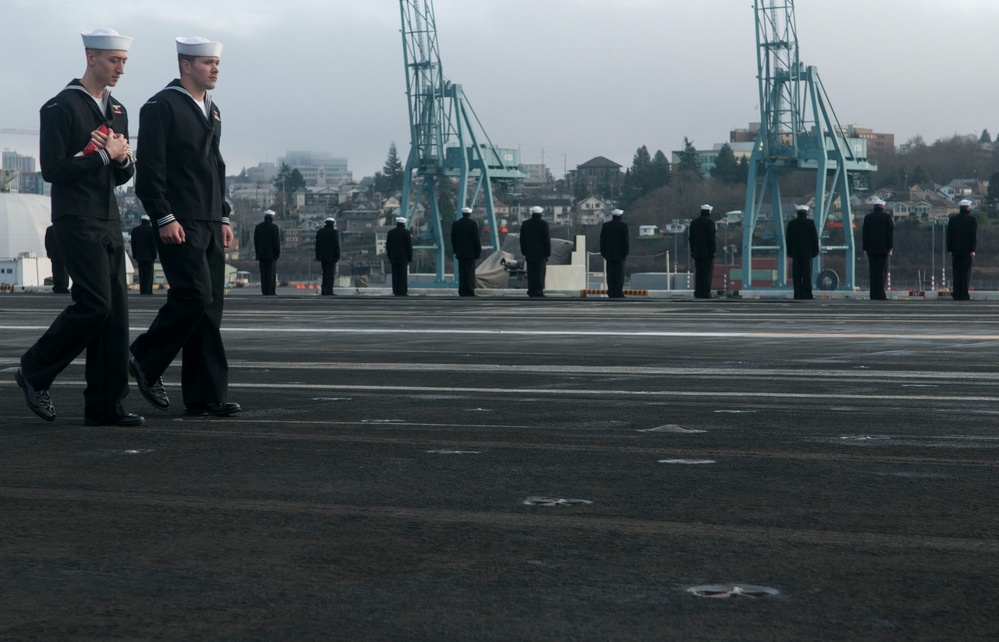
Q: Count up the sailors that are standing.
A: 12